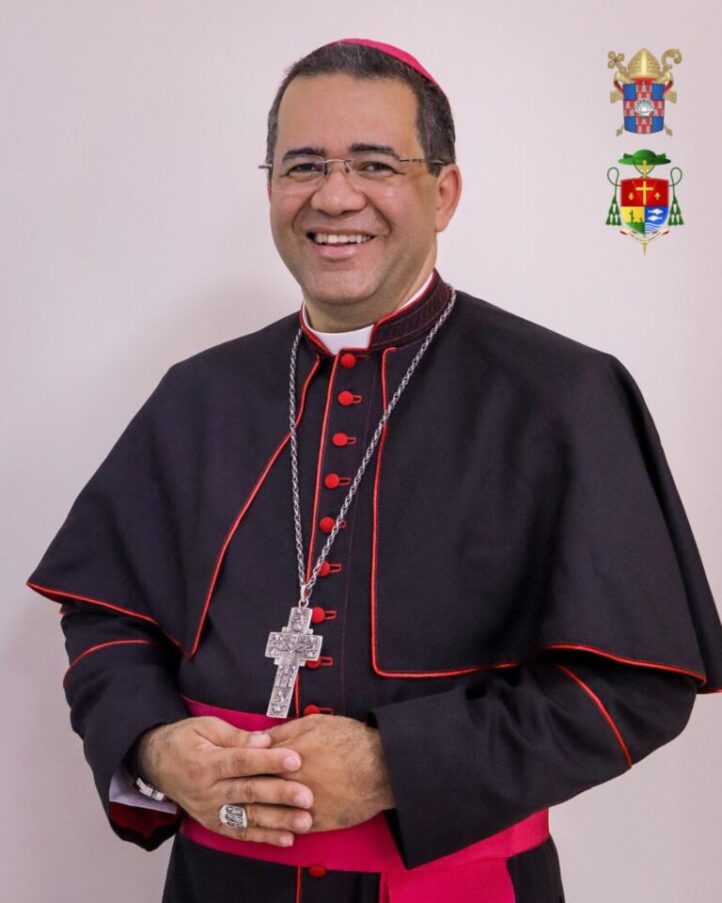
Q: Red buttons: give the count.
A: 10